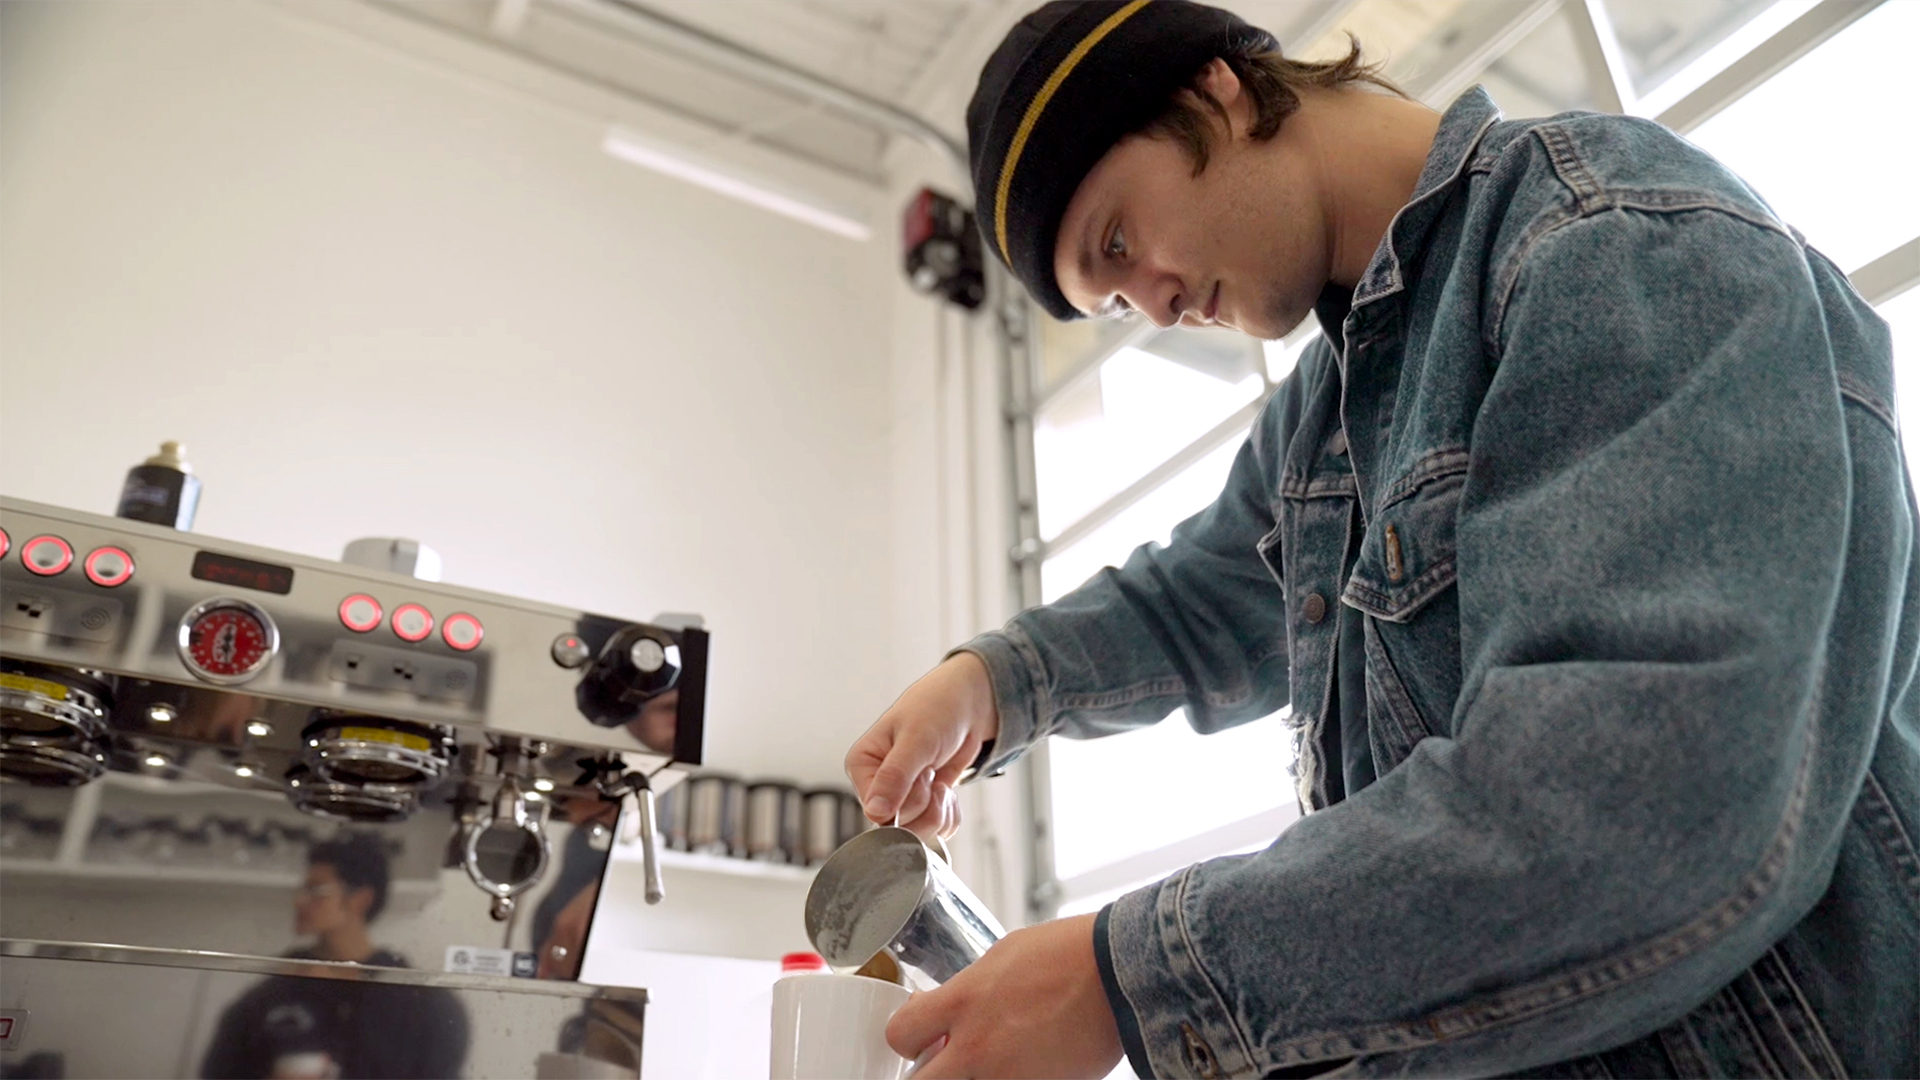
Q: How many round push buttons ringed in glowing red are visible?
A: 6